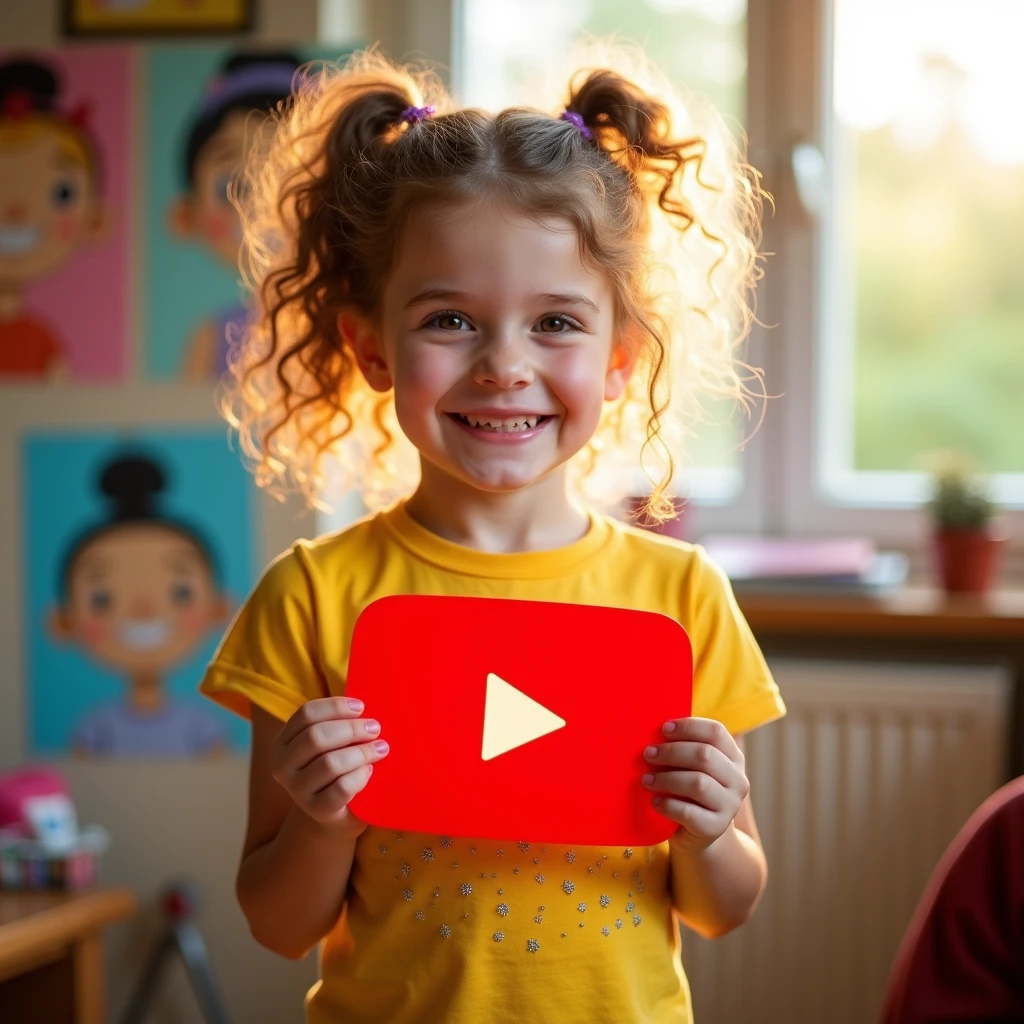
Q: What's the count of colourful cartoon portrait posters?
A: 3